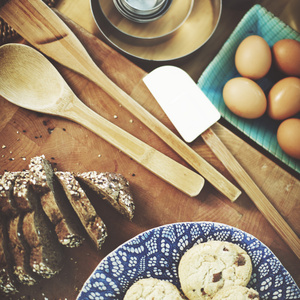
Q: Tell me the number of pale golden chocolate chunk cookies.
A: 3